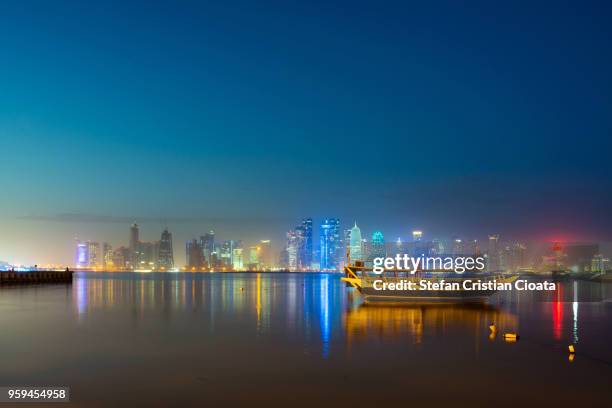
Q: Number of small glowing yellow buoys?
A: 3